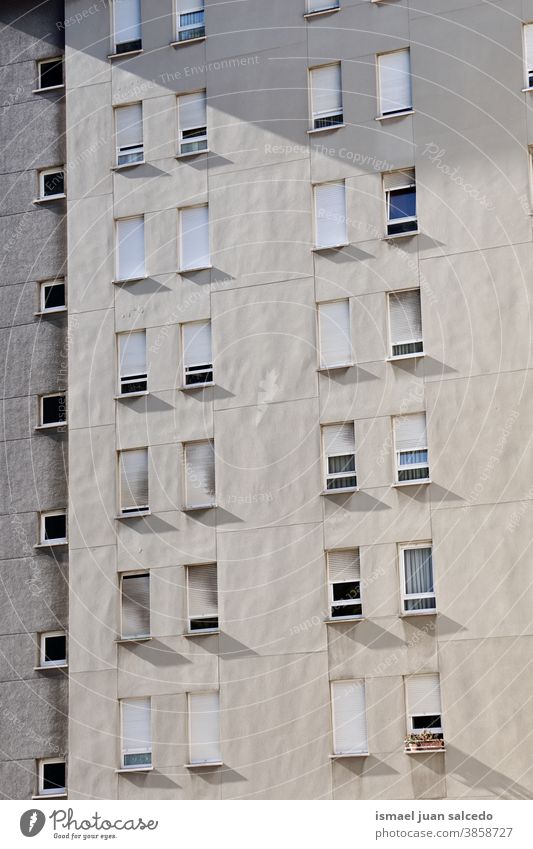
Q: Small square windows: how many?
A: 7